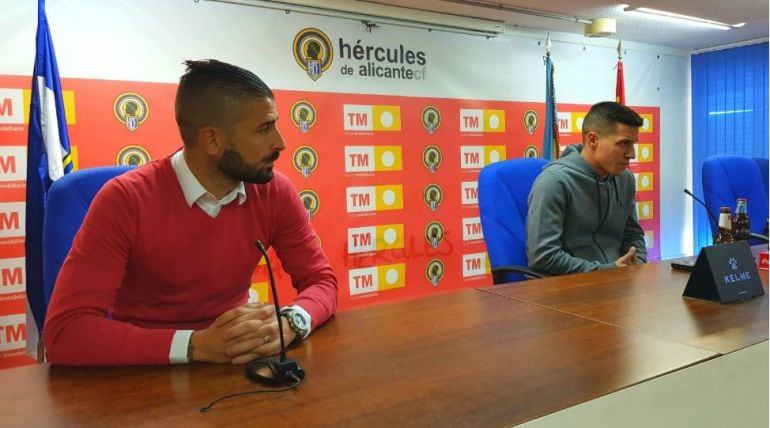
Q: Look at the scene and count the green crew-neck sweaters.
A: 0